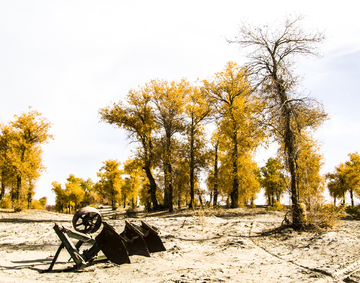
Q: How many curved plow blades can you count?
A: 3